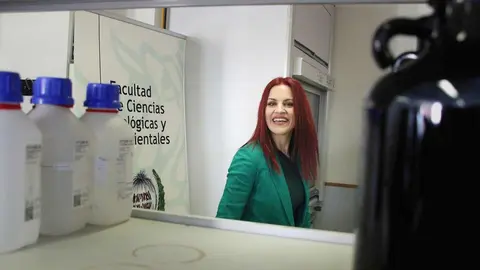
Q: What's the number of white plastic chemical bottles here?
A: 3